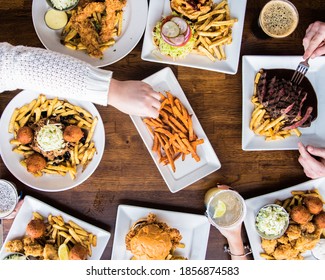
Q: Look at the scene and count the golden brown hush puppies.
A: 8